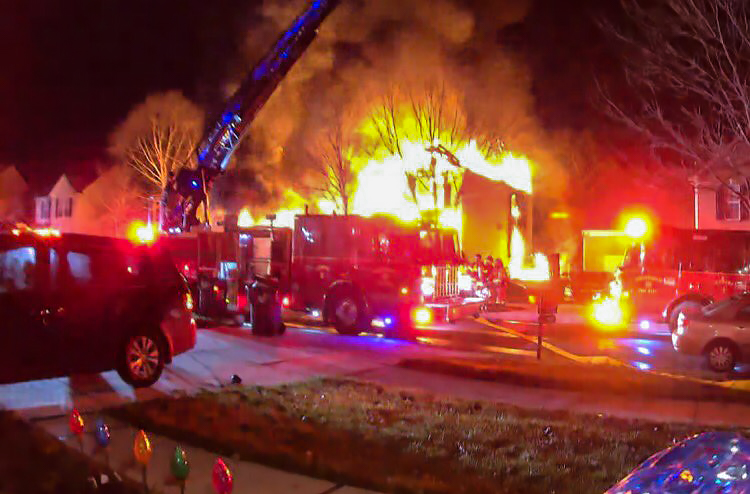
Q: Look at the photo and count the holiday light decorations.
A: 5